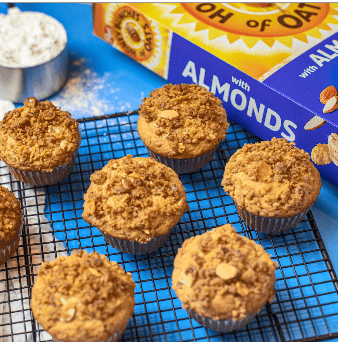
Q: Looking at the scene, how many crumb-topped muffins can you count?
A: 7